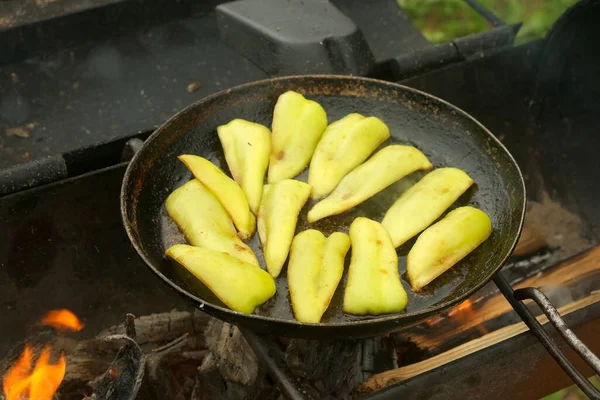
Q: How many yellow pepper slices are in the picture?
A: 12